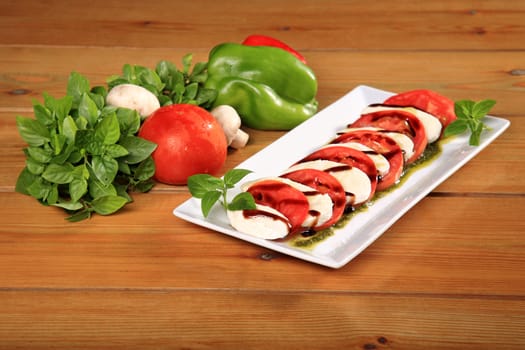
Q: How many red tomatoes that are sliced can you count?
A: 6